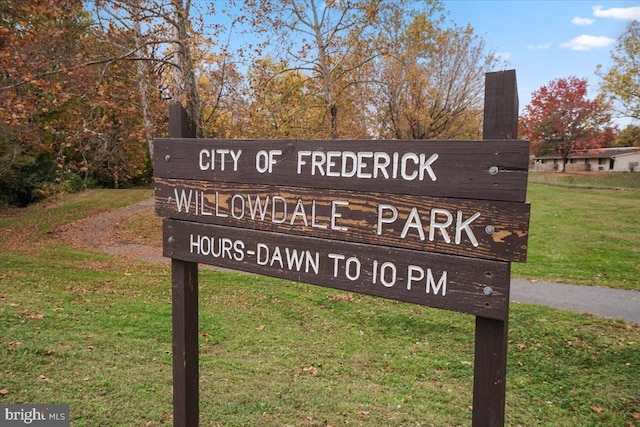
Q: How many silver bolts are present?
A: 6